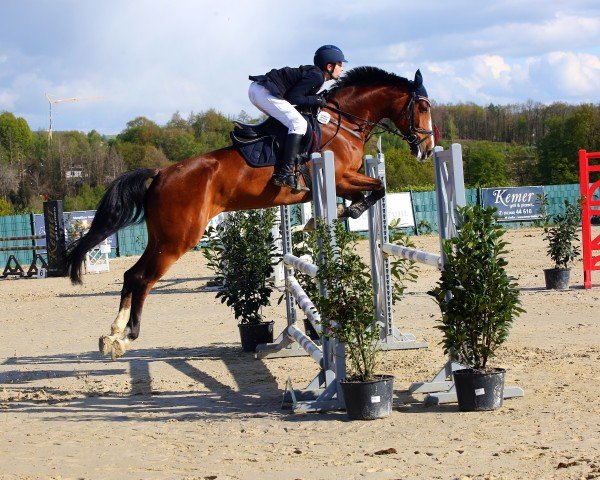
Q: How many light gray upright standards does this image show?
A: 4